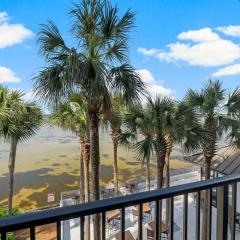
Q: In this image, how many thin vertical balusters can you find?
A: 13